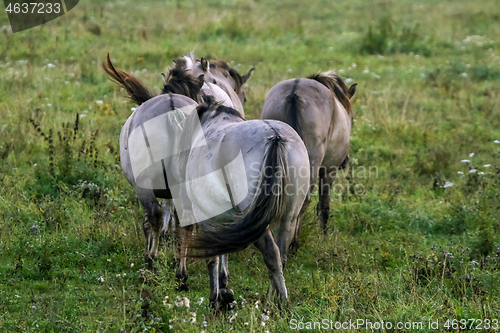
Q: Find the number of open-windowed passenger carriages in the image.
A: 0